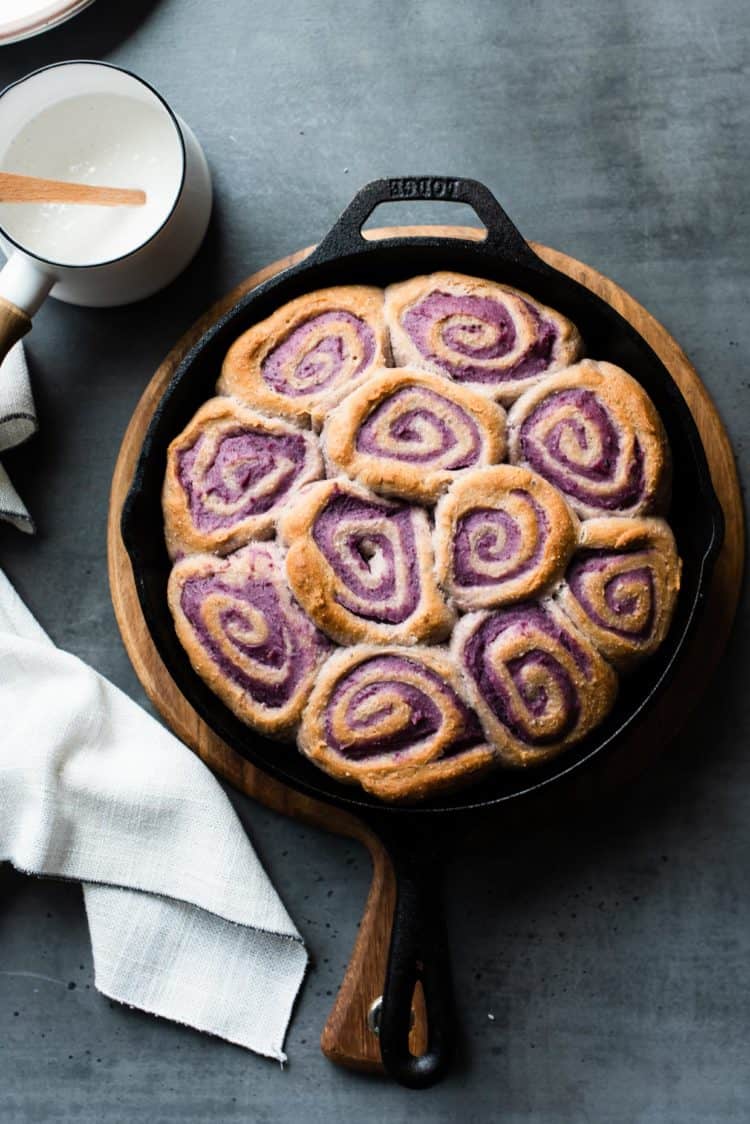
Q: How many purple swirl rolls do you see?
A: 11